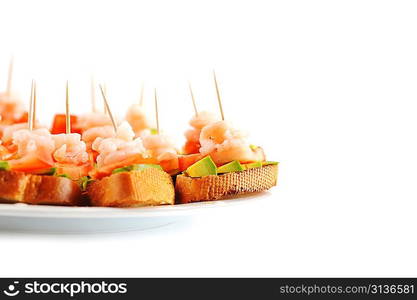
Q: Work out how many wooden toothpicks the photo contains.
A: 11